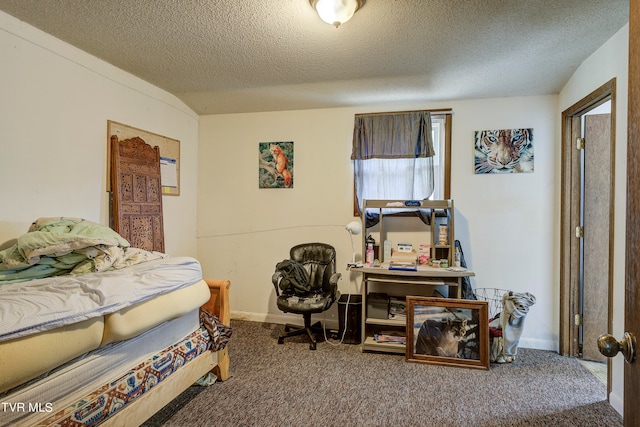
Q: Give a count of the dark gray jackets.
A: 1